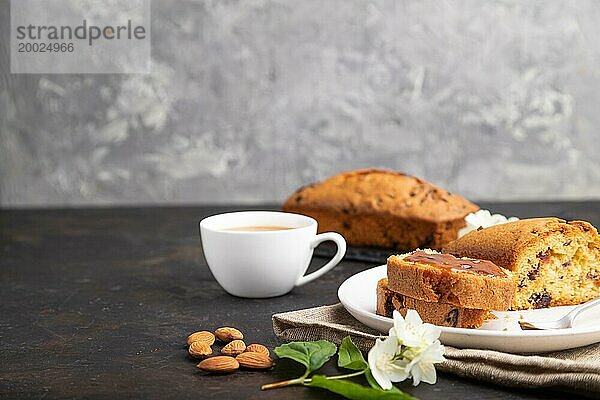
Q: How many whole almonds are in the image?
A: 7